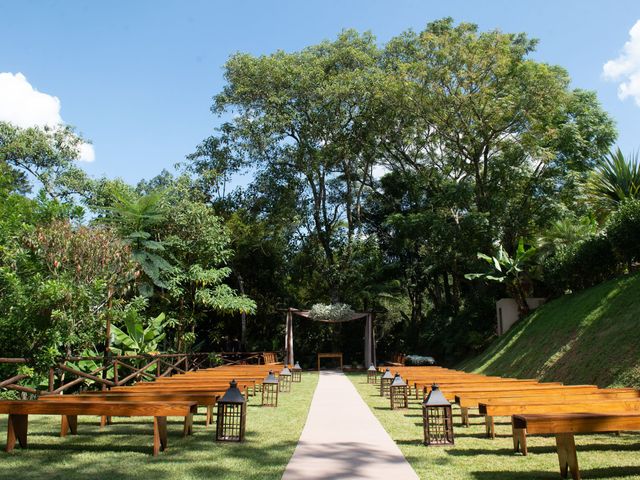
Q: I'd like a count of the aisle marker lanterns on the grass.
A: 8